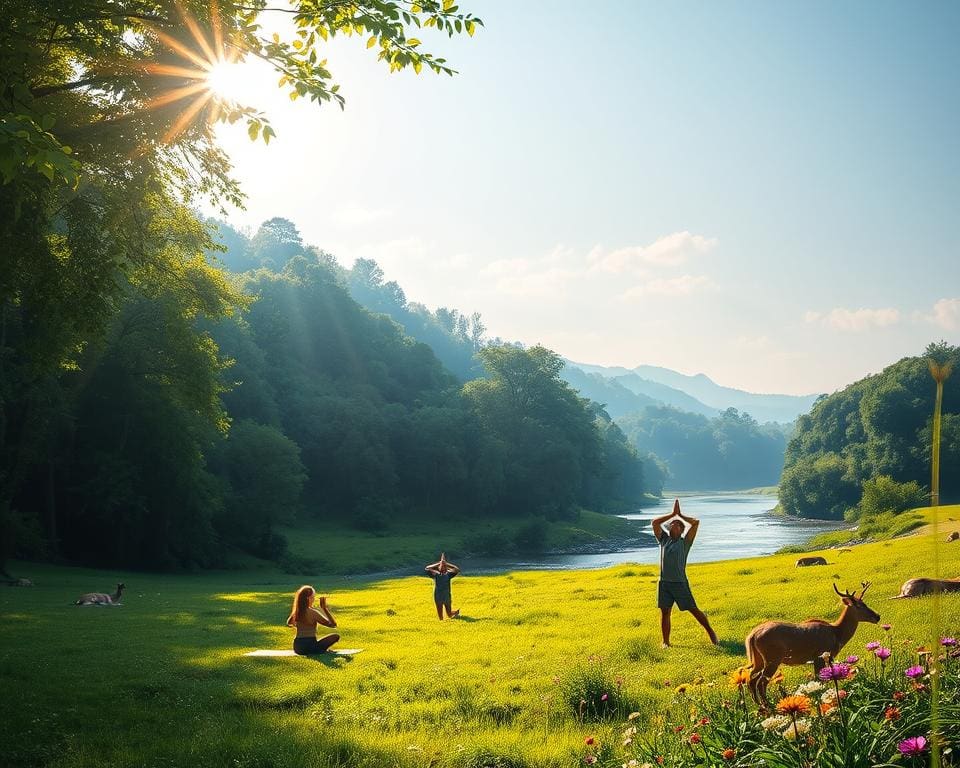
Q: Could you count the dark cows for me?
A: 0